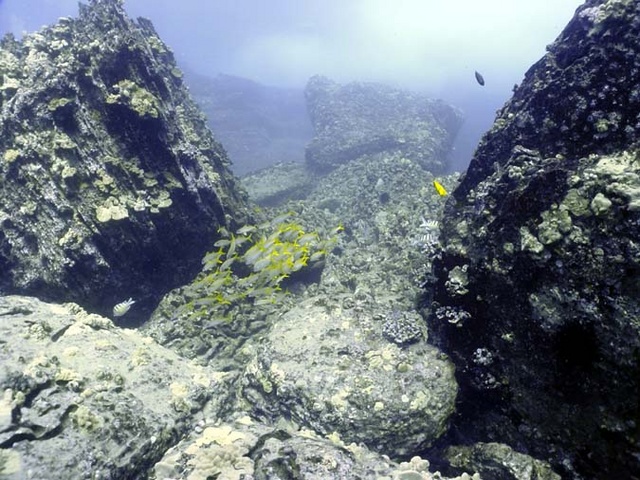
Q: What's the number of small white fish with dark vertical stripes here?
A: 3